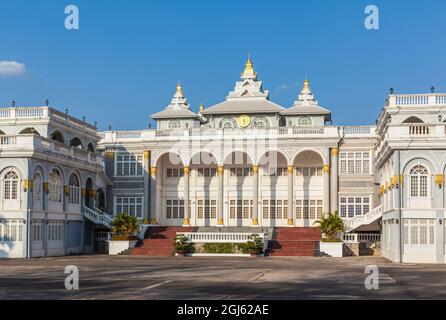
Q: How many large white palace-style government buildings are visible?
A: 1